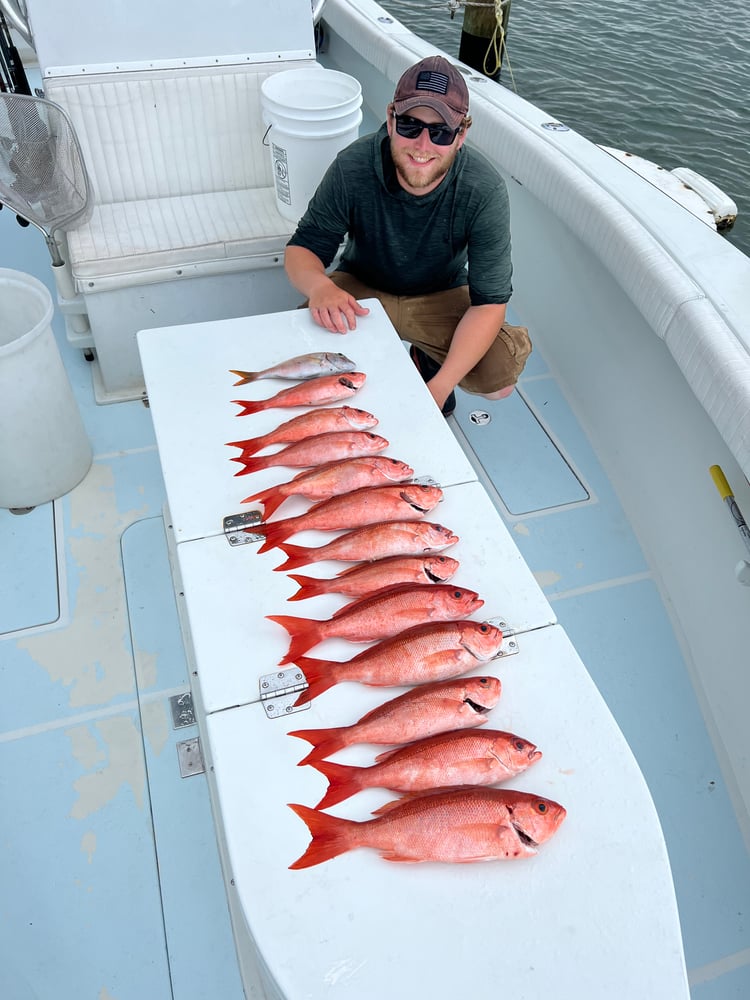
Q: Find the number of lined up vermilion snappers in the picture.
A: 12